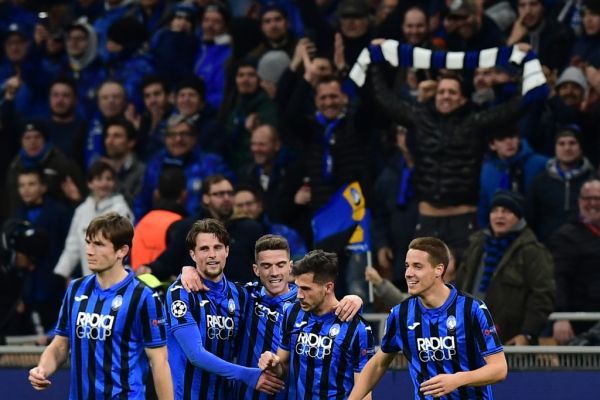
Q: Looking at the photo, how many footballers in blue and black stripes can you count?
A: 5